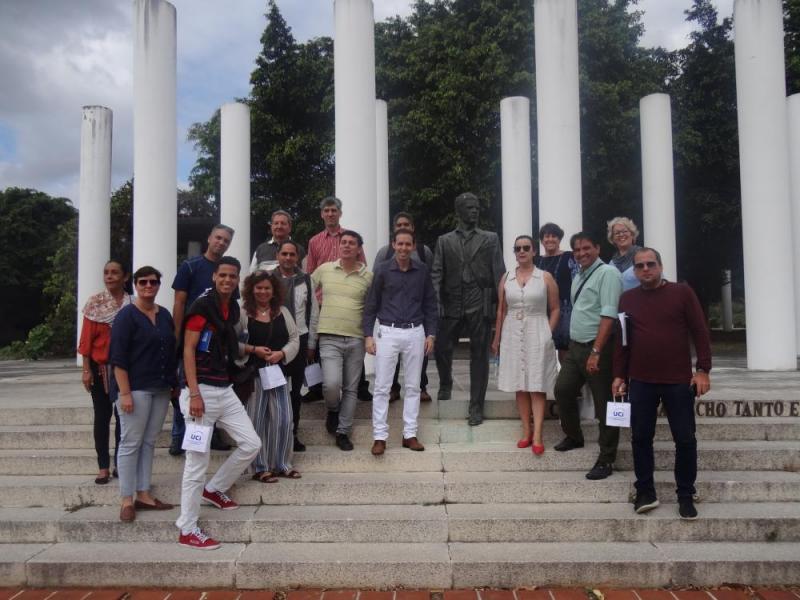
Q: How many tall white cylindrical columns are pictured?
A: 10